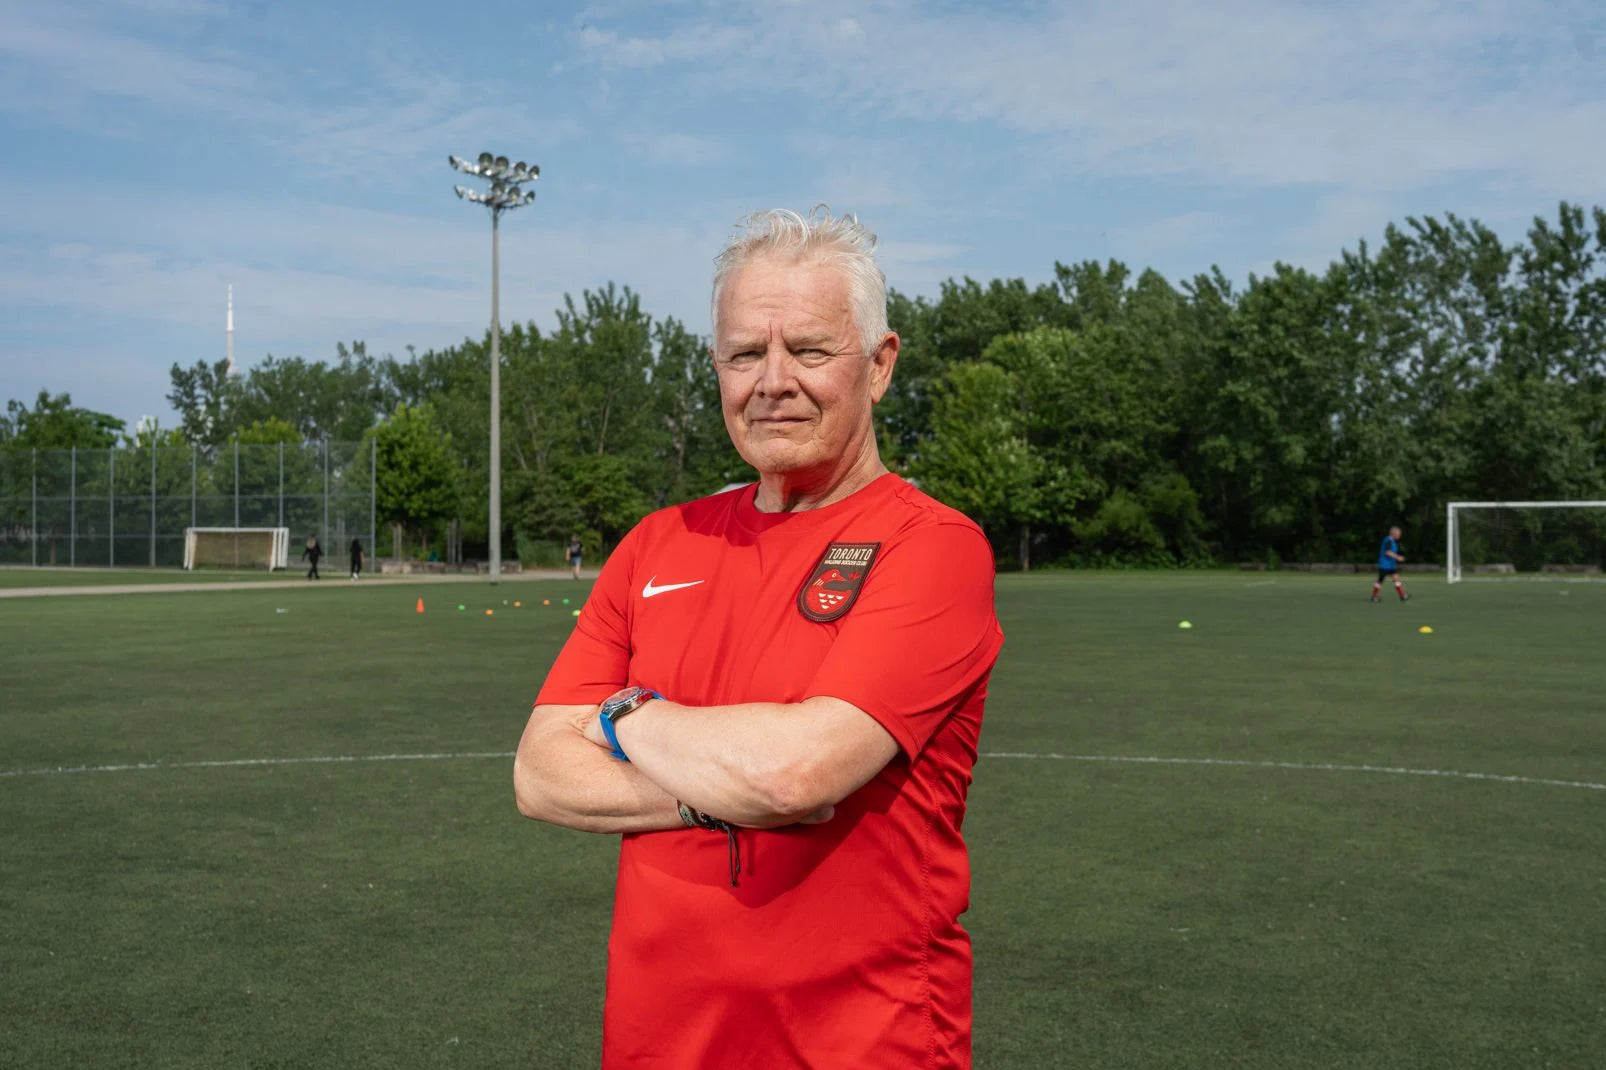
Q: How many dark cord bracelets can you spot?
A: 1